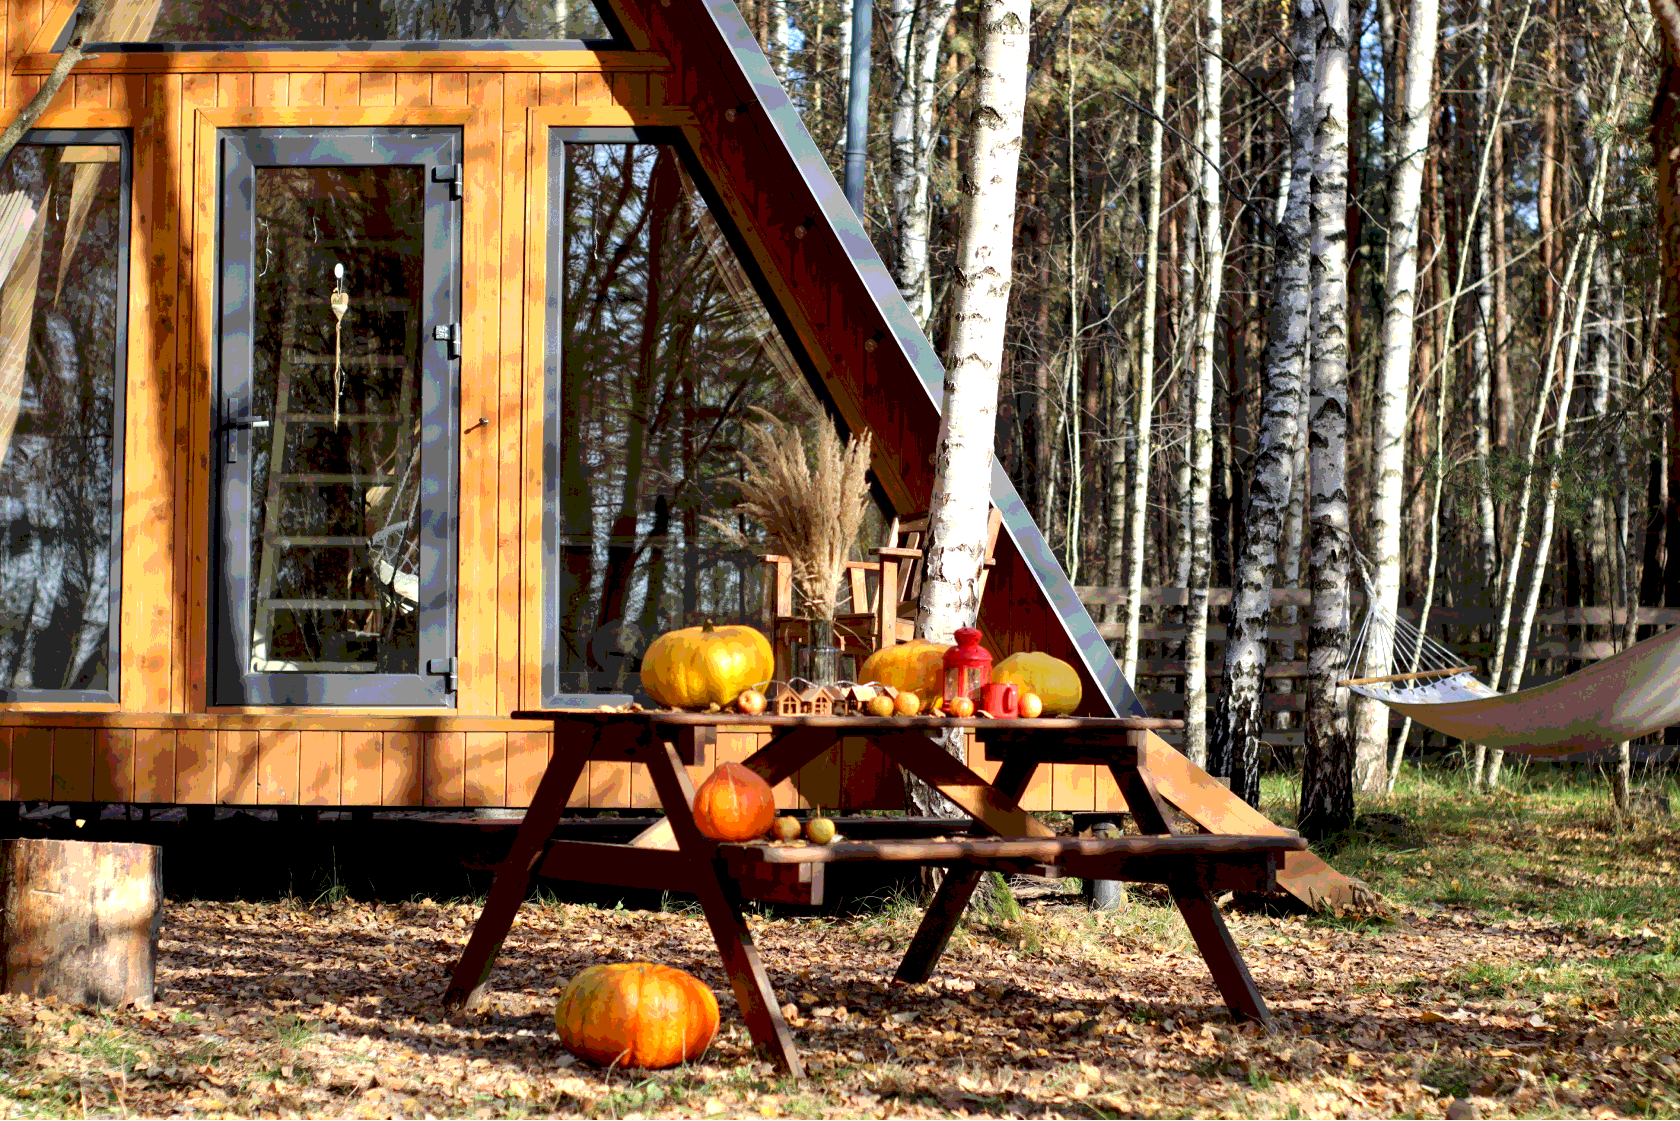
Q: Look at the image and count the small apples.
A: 7